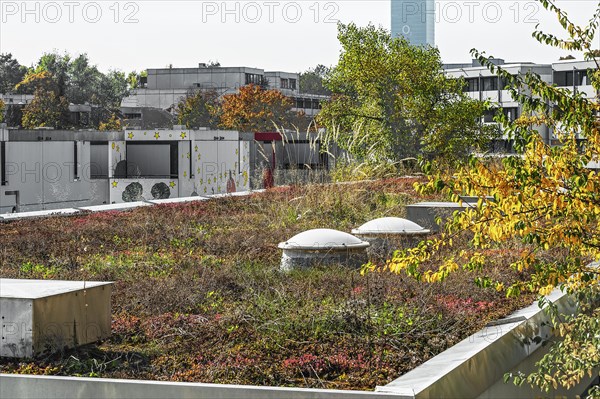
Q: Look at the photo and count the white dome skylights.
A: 2